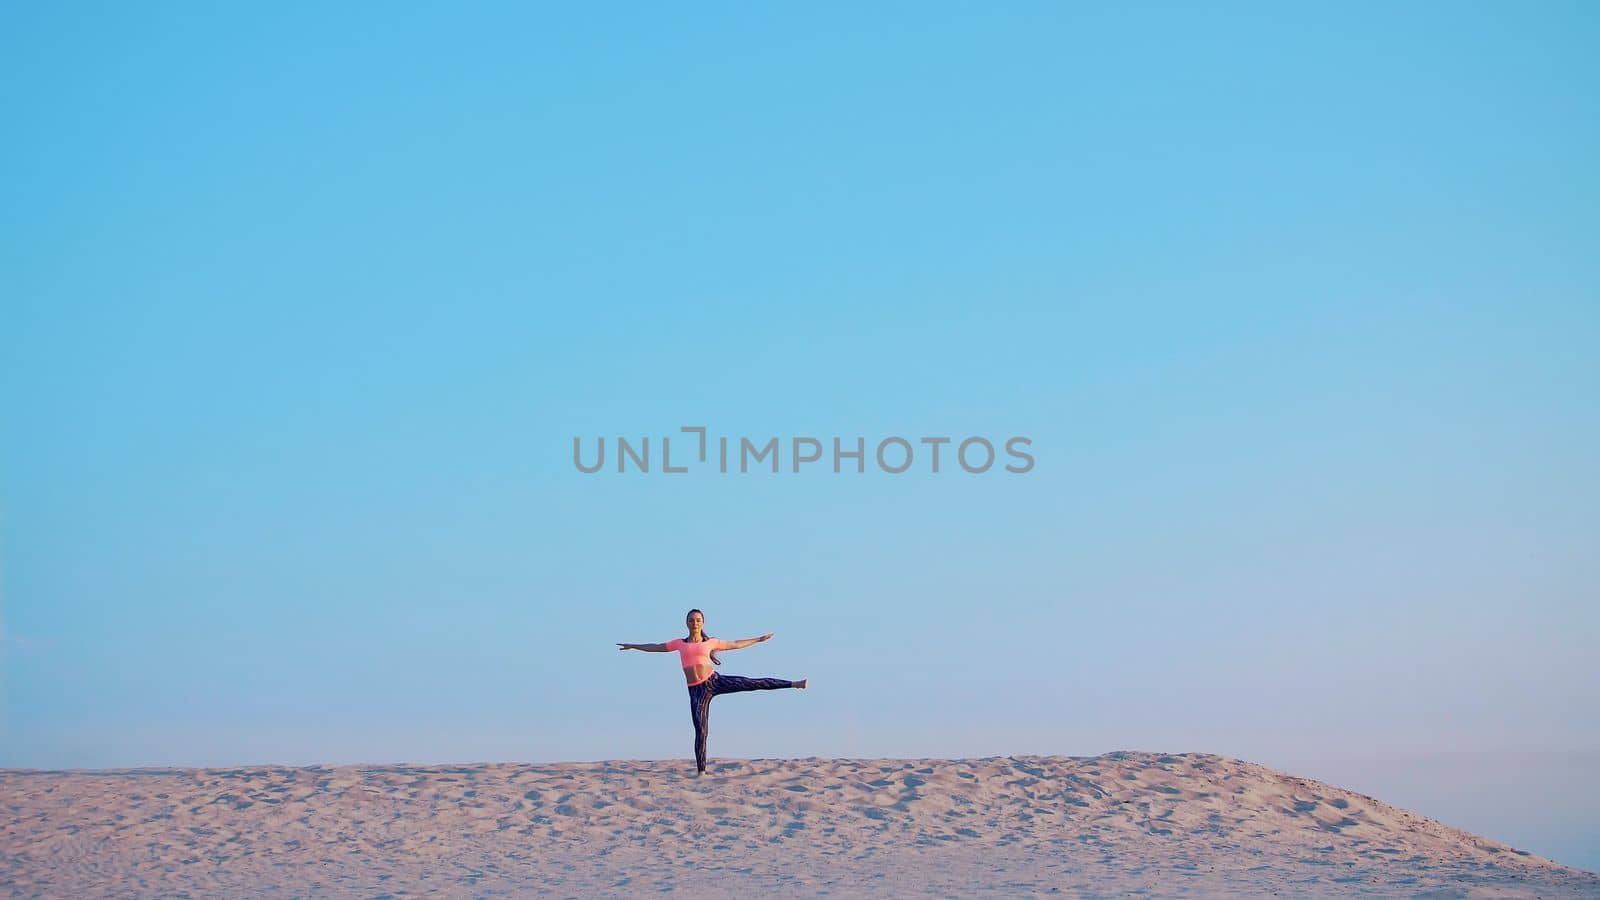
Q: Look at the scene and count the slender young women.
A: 1